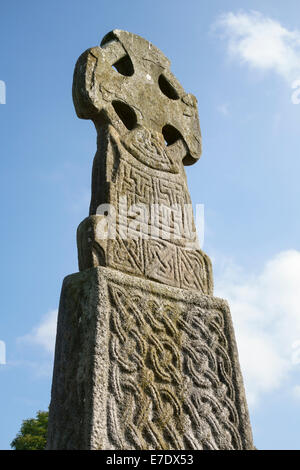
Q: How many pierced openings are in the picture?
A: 4